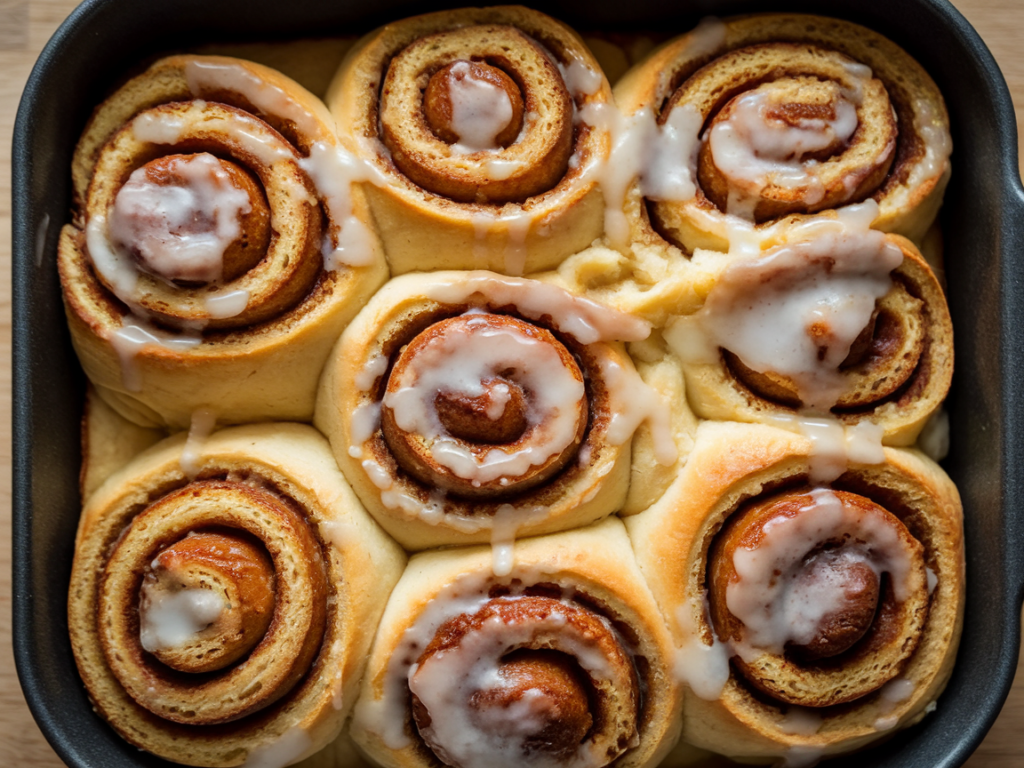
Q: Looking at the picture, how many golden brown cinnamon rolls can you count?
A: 8